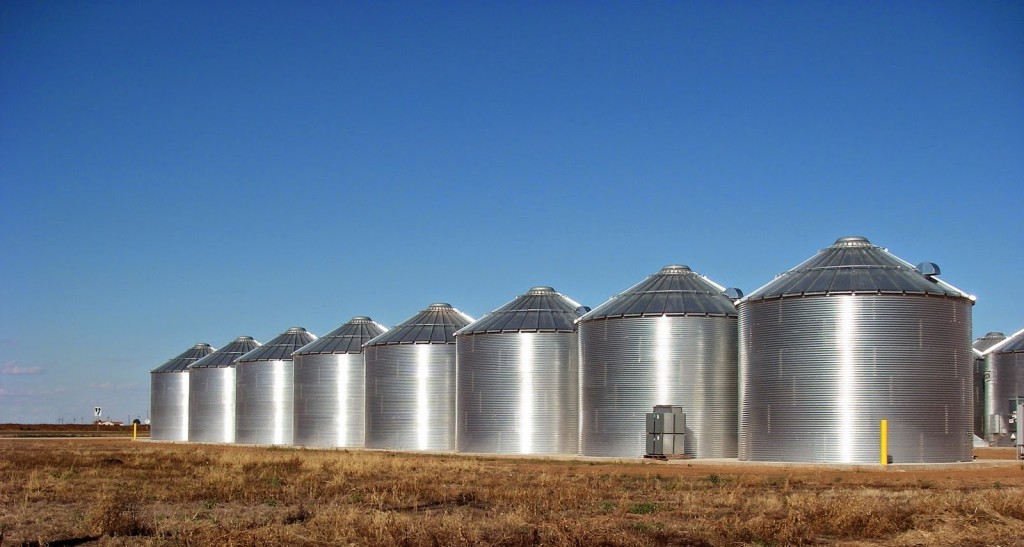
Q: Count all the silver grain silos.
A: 10